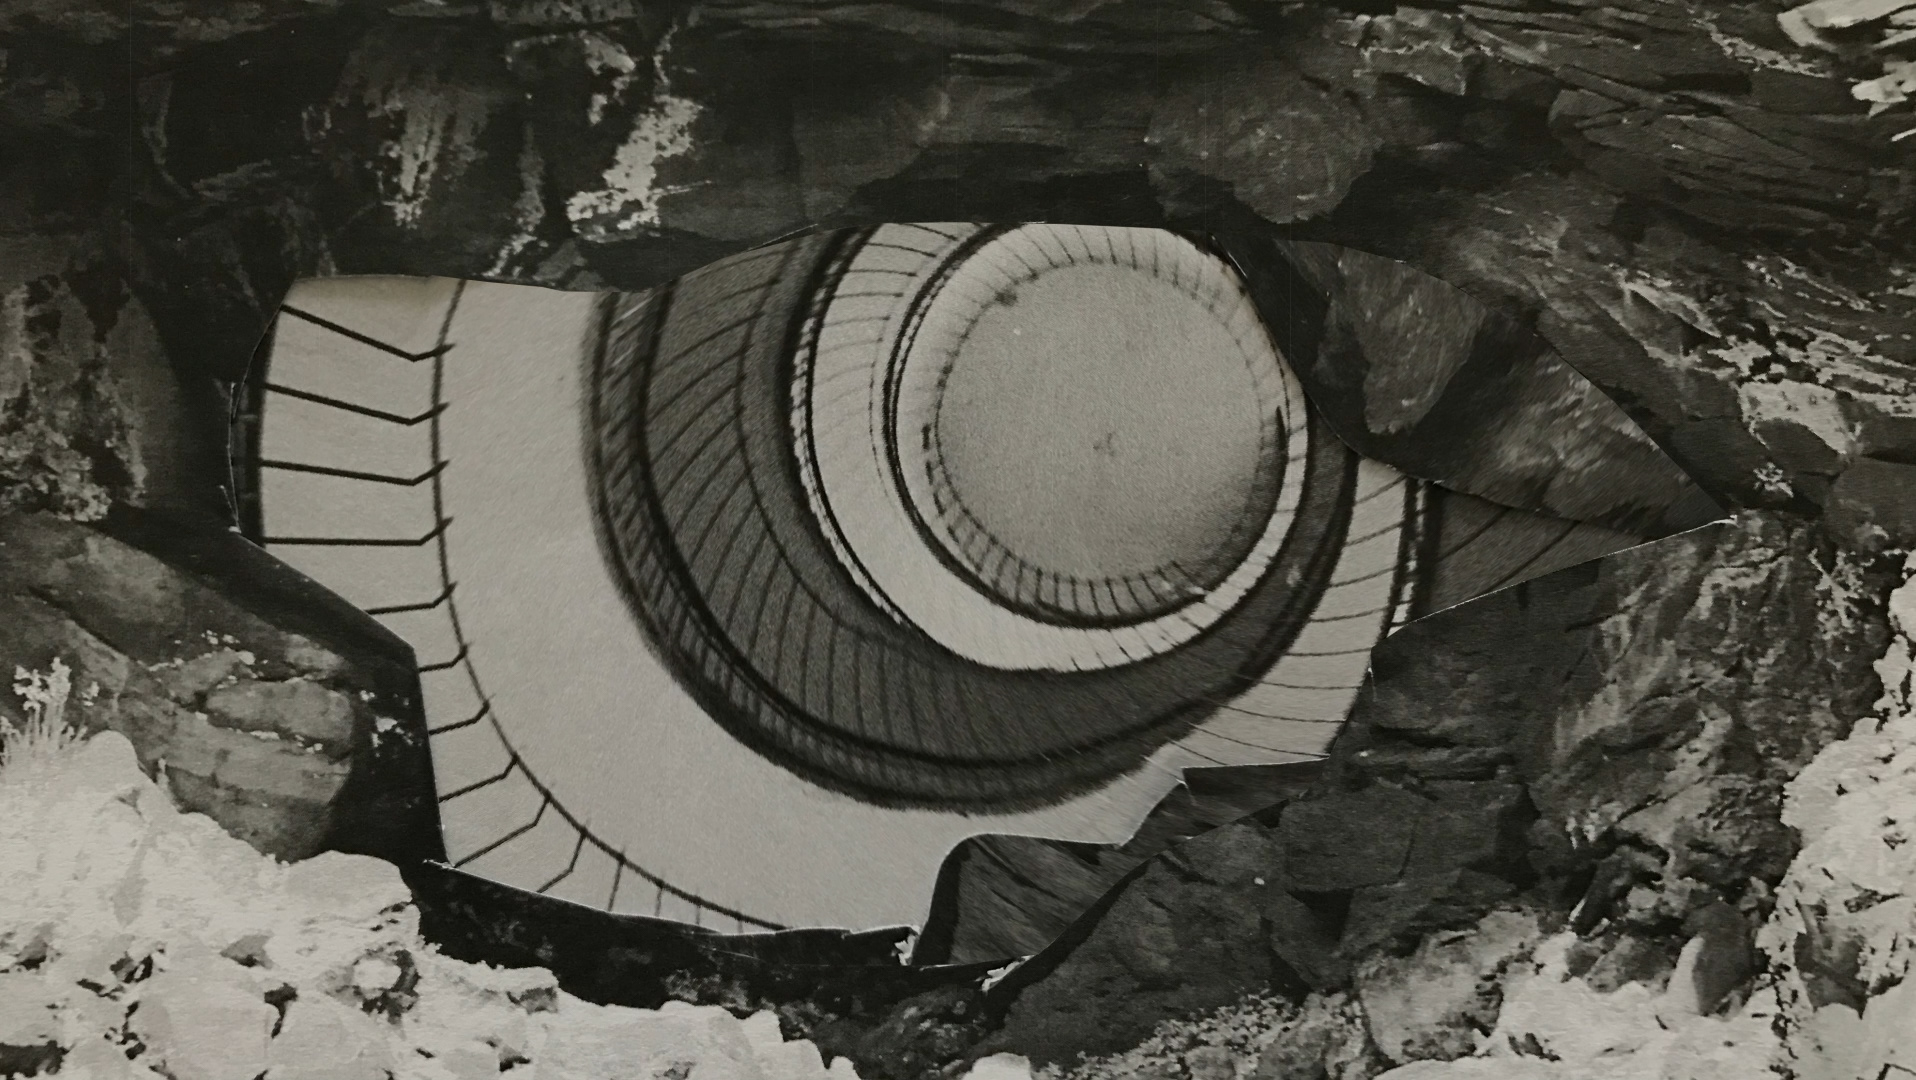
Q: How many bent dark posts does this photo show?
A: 10